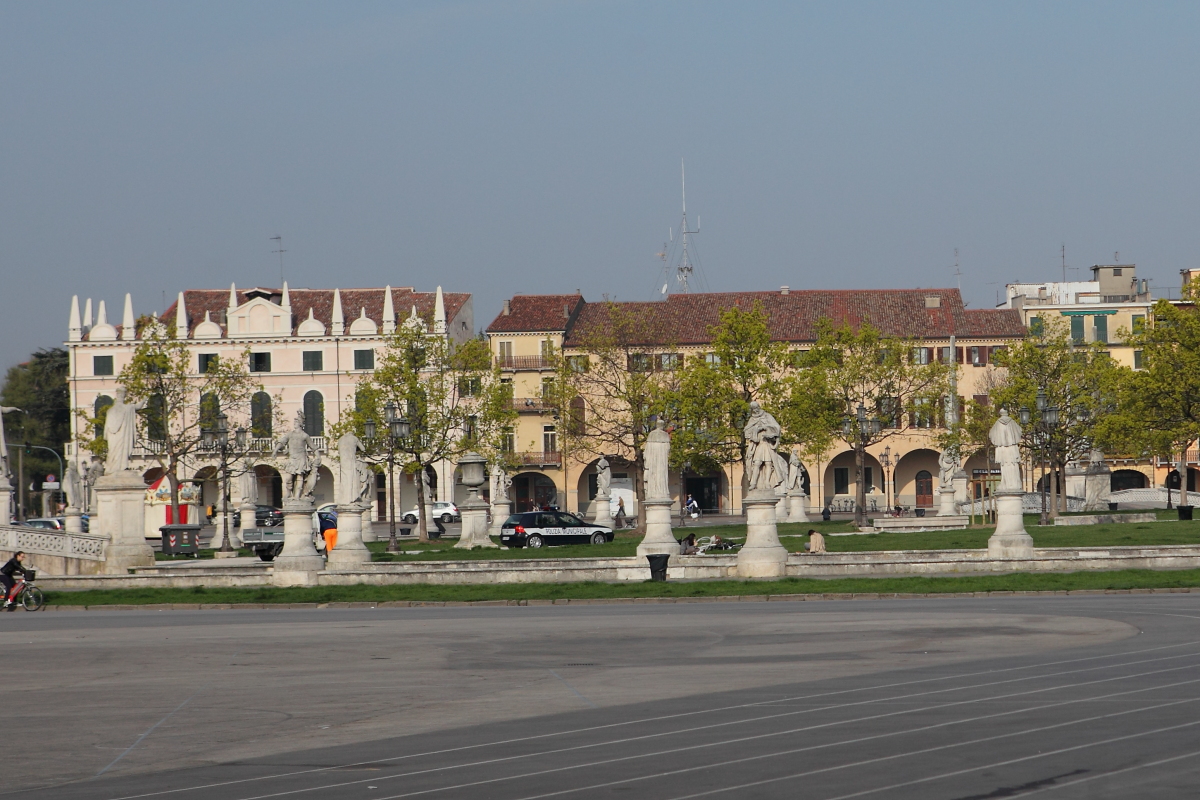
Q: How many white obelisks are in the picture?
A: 10